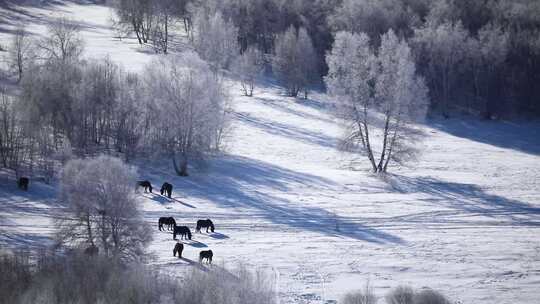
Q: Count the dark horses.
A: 8